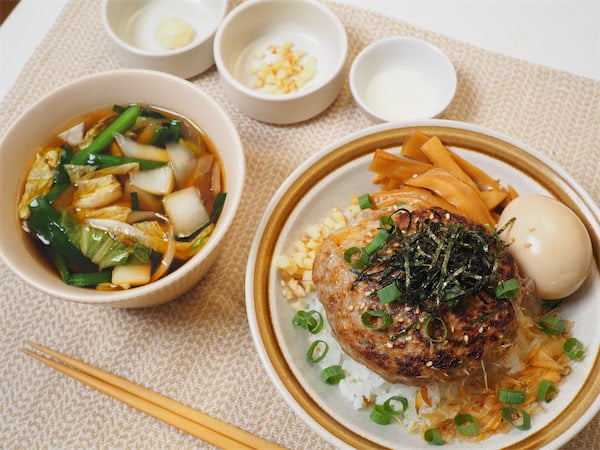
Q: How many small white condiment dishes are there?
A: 3